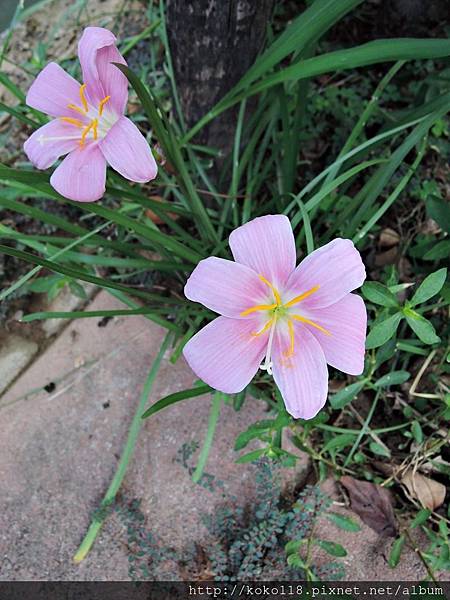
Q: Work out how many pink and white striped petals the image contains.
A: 12